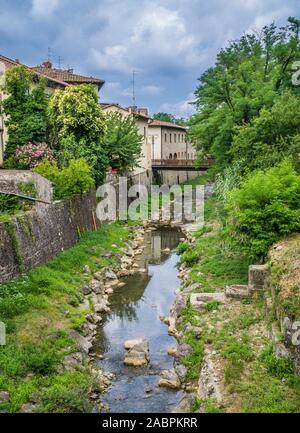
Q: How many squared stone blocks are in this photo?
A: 3